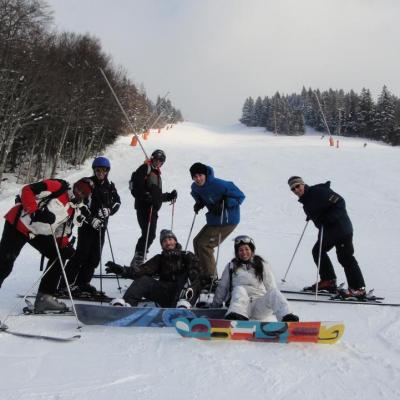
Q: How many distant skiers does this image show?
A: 2